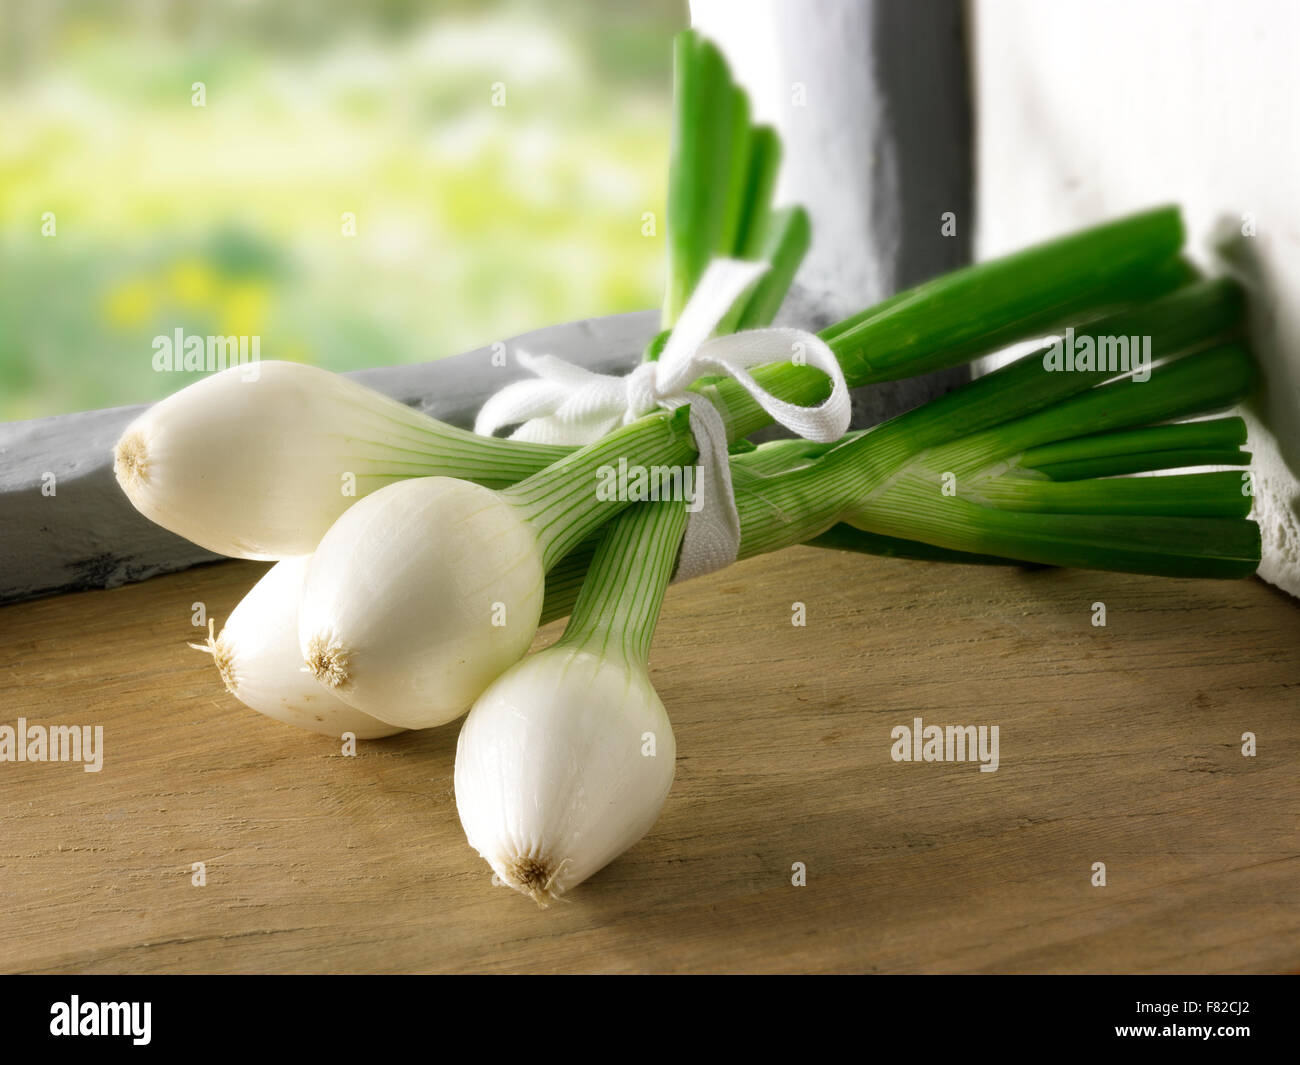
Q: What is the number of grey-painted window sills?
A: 1